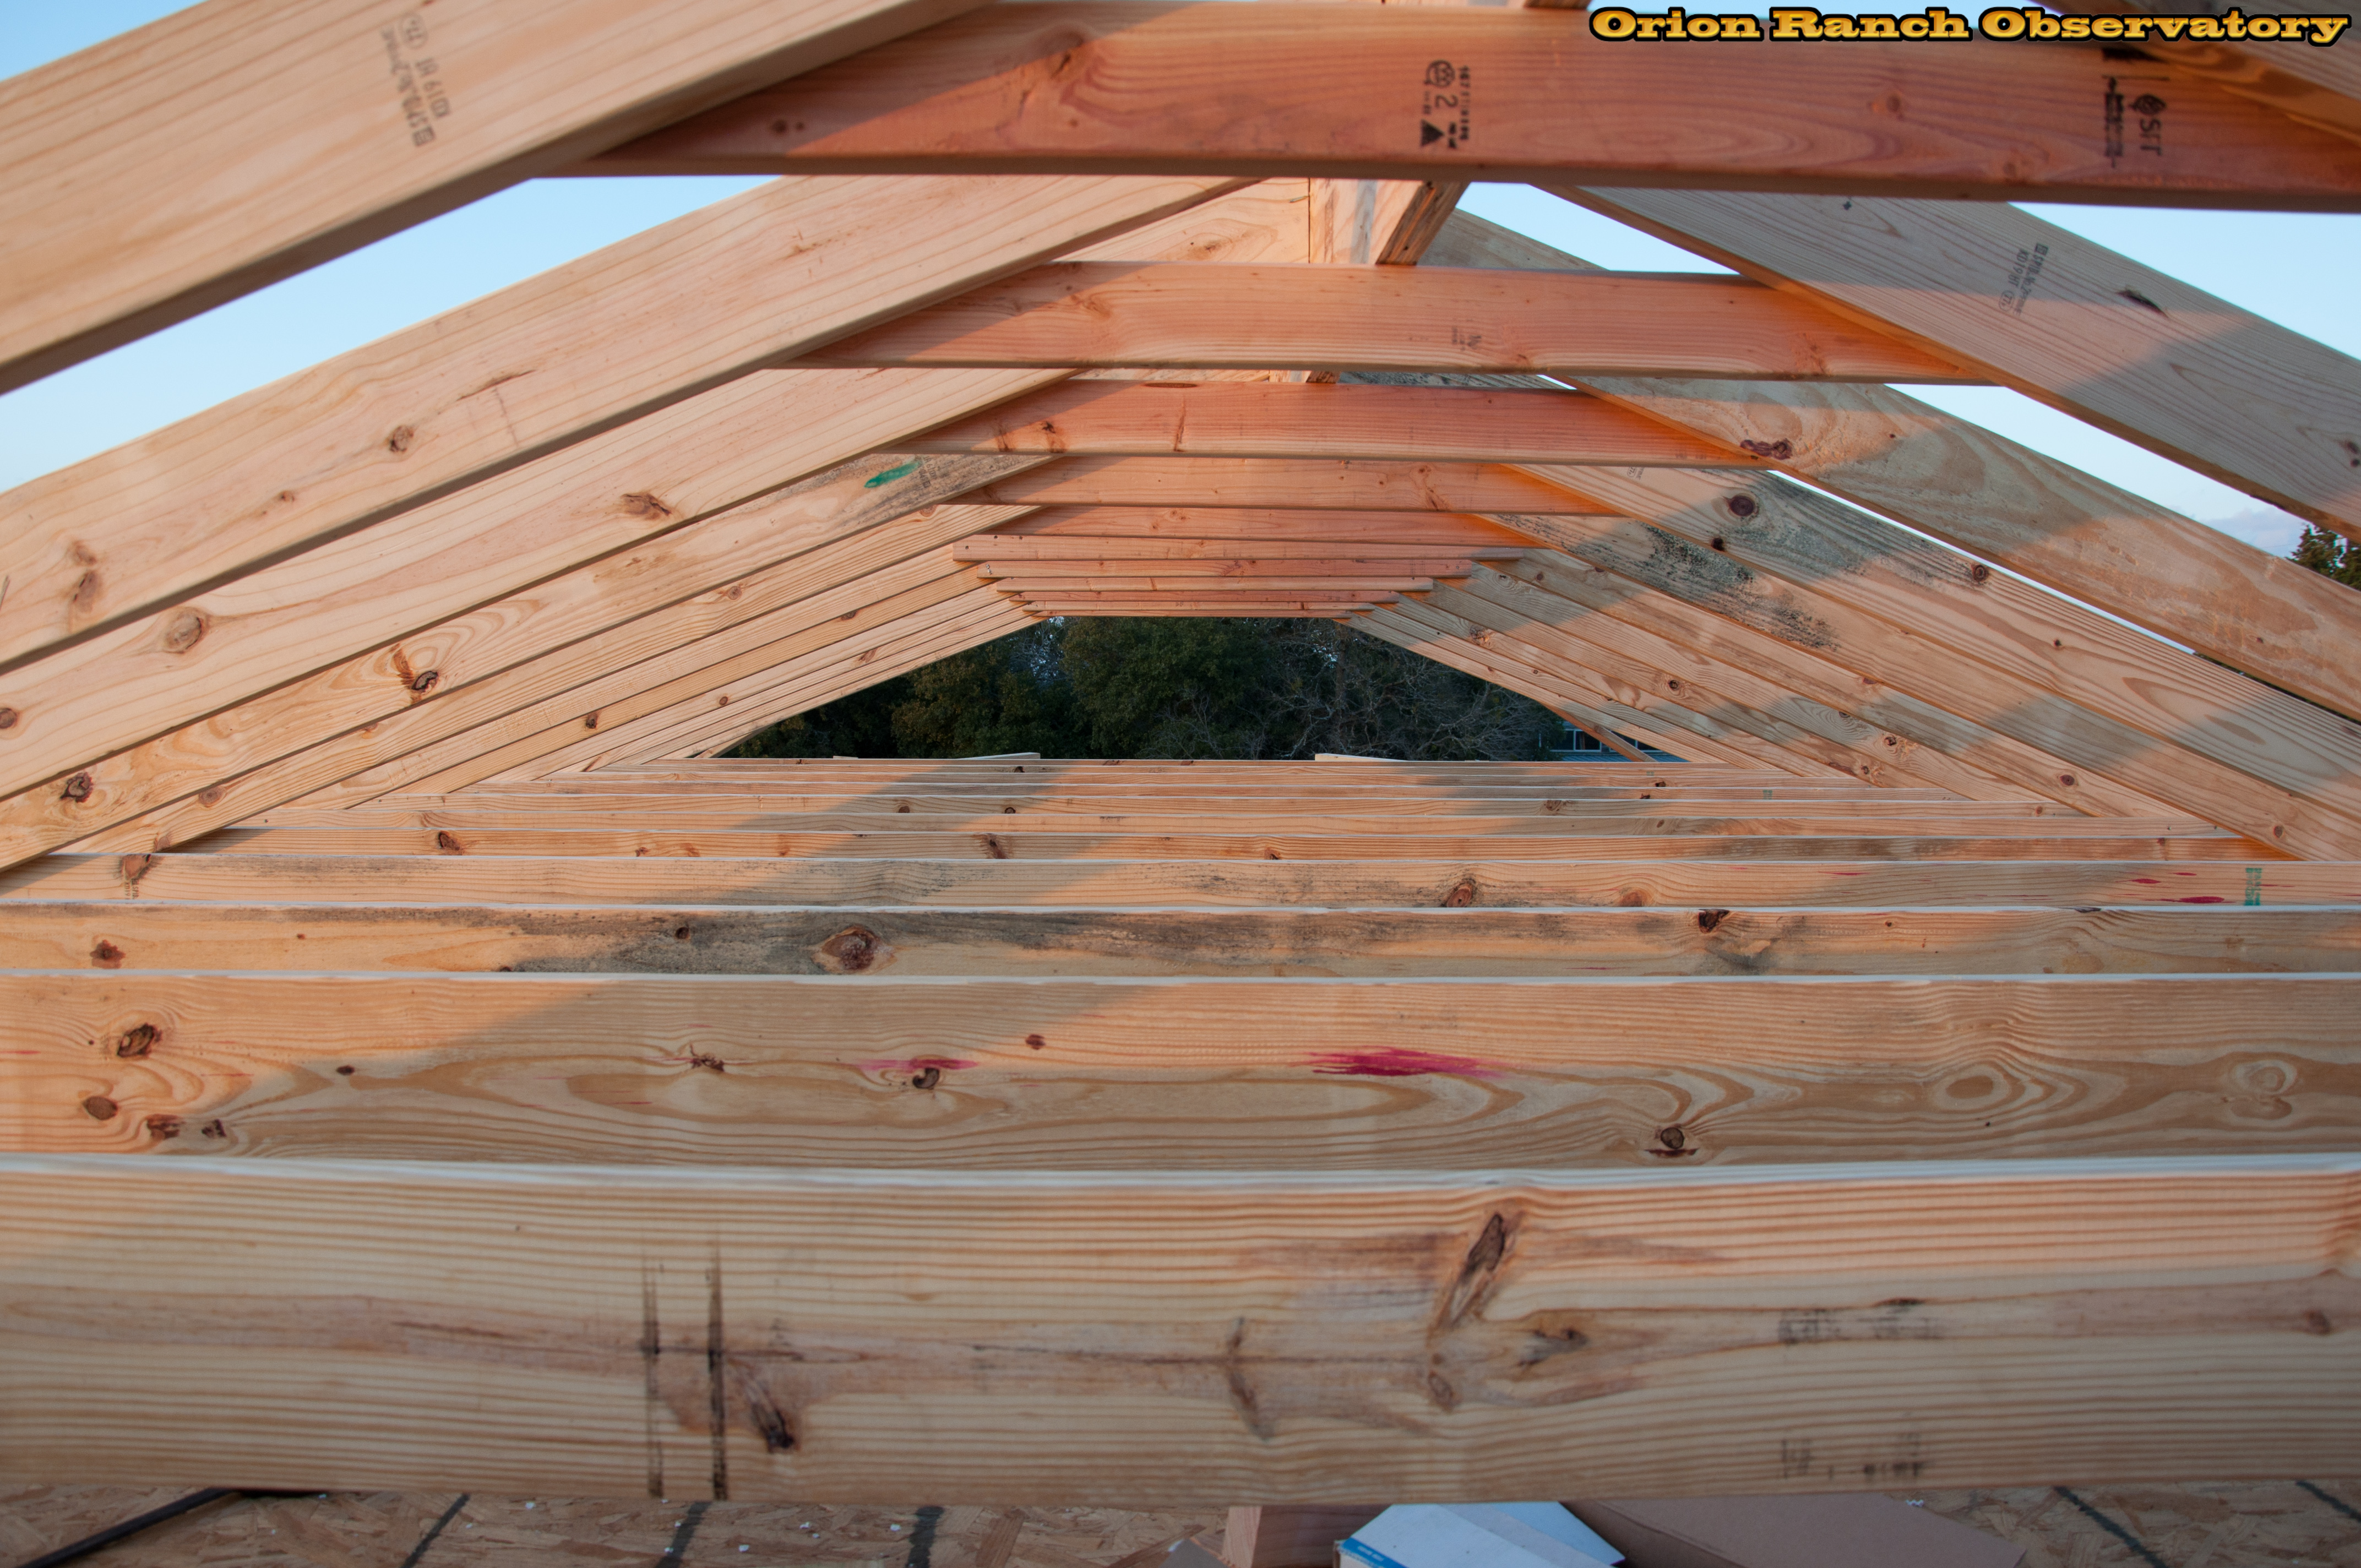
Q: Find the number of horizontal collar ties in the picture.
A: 11